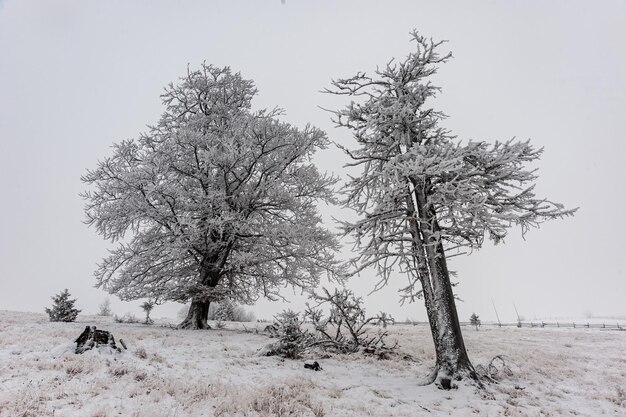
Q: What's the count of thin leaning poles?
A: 2